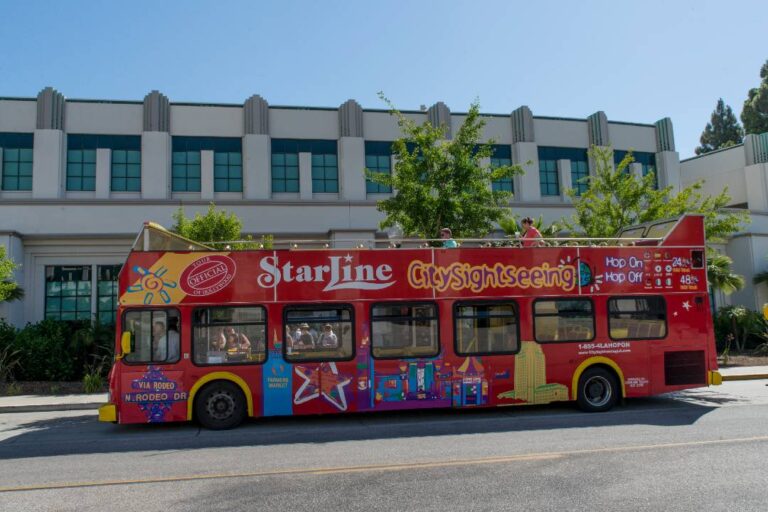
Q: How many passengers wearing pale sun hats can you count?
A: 2